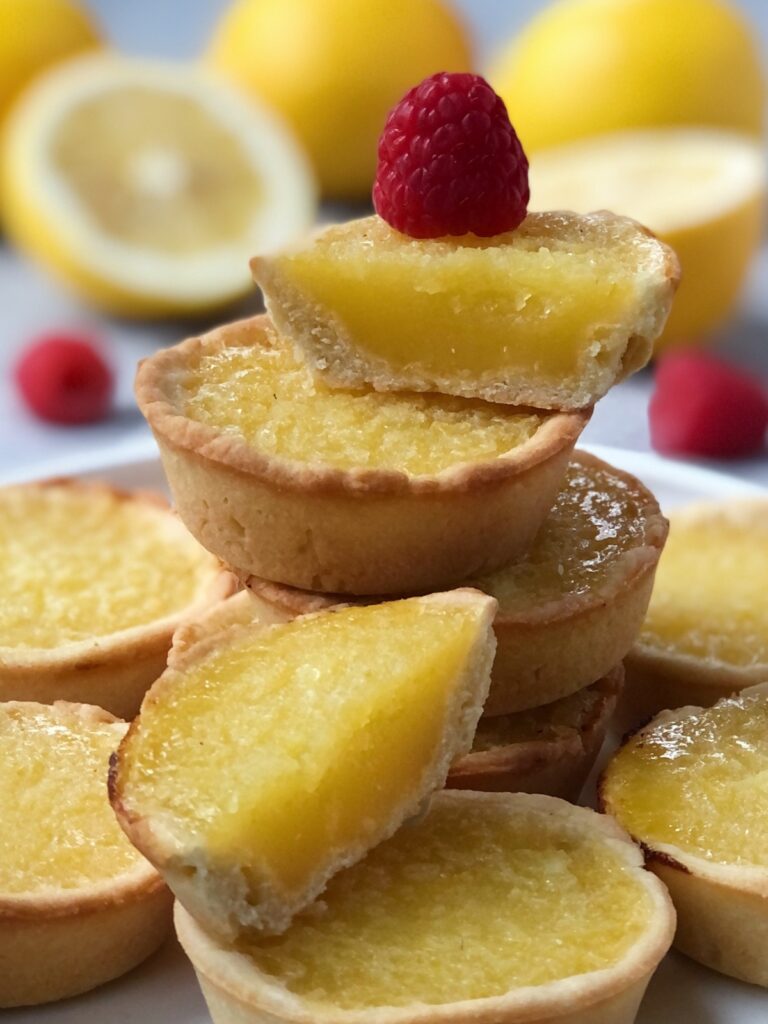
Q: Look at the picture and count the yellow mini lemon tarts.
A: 10